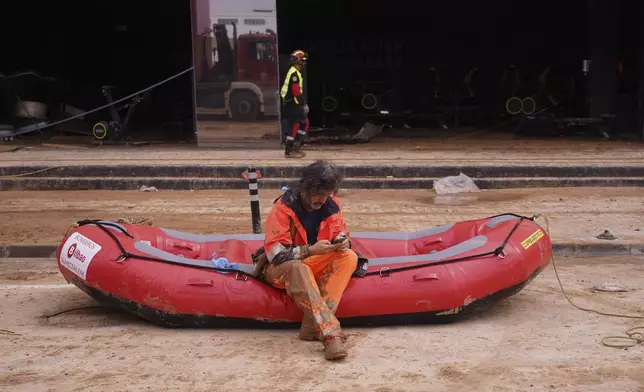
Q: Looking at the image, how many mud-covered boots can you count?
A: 2